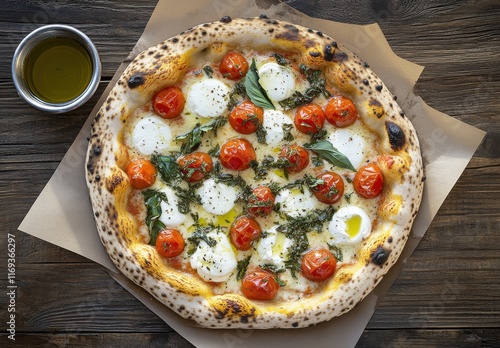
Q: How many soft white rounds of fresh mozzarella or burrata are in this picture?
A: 11